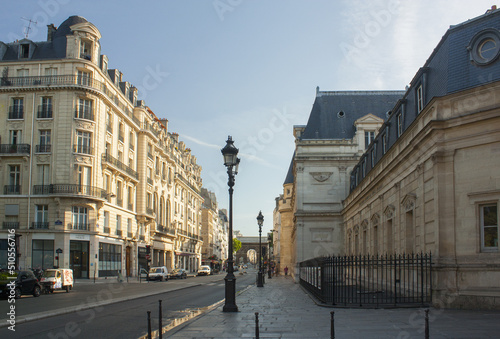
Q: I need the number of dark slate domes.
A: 1